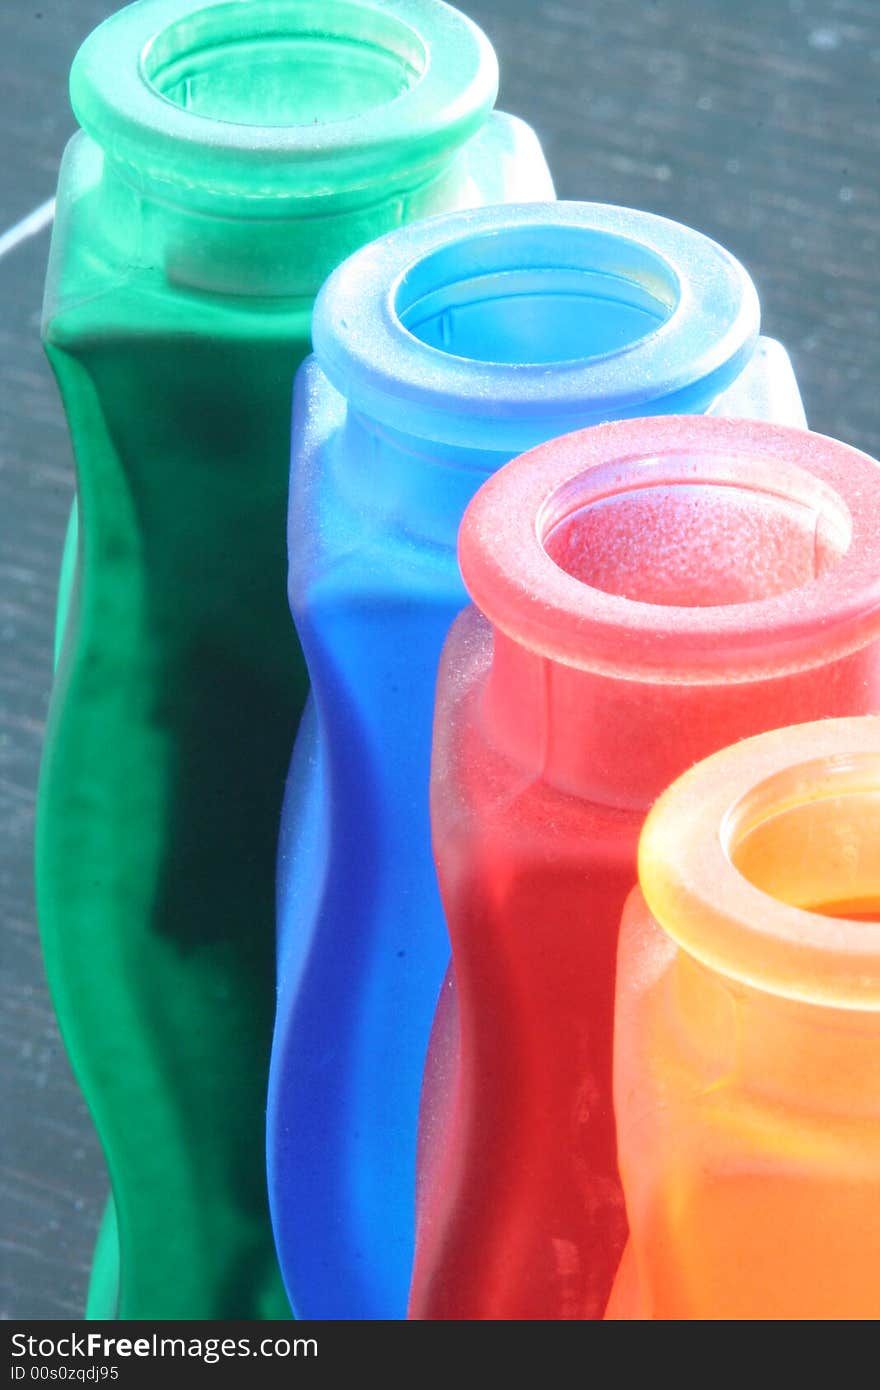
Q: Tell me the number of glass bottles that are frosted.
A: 4